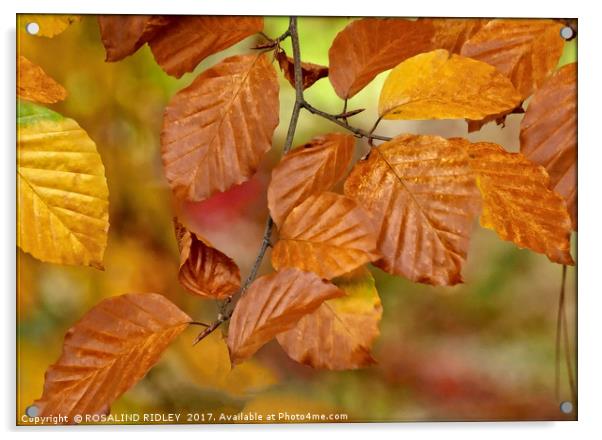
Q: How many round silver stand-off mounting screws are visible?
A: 4